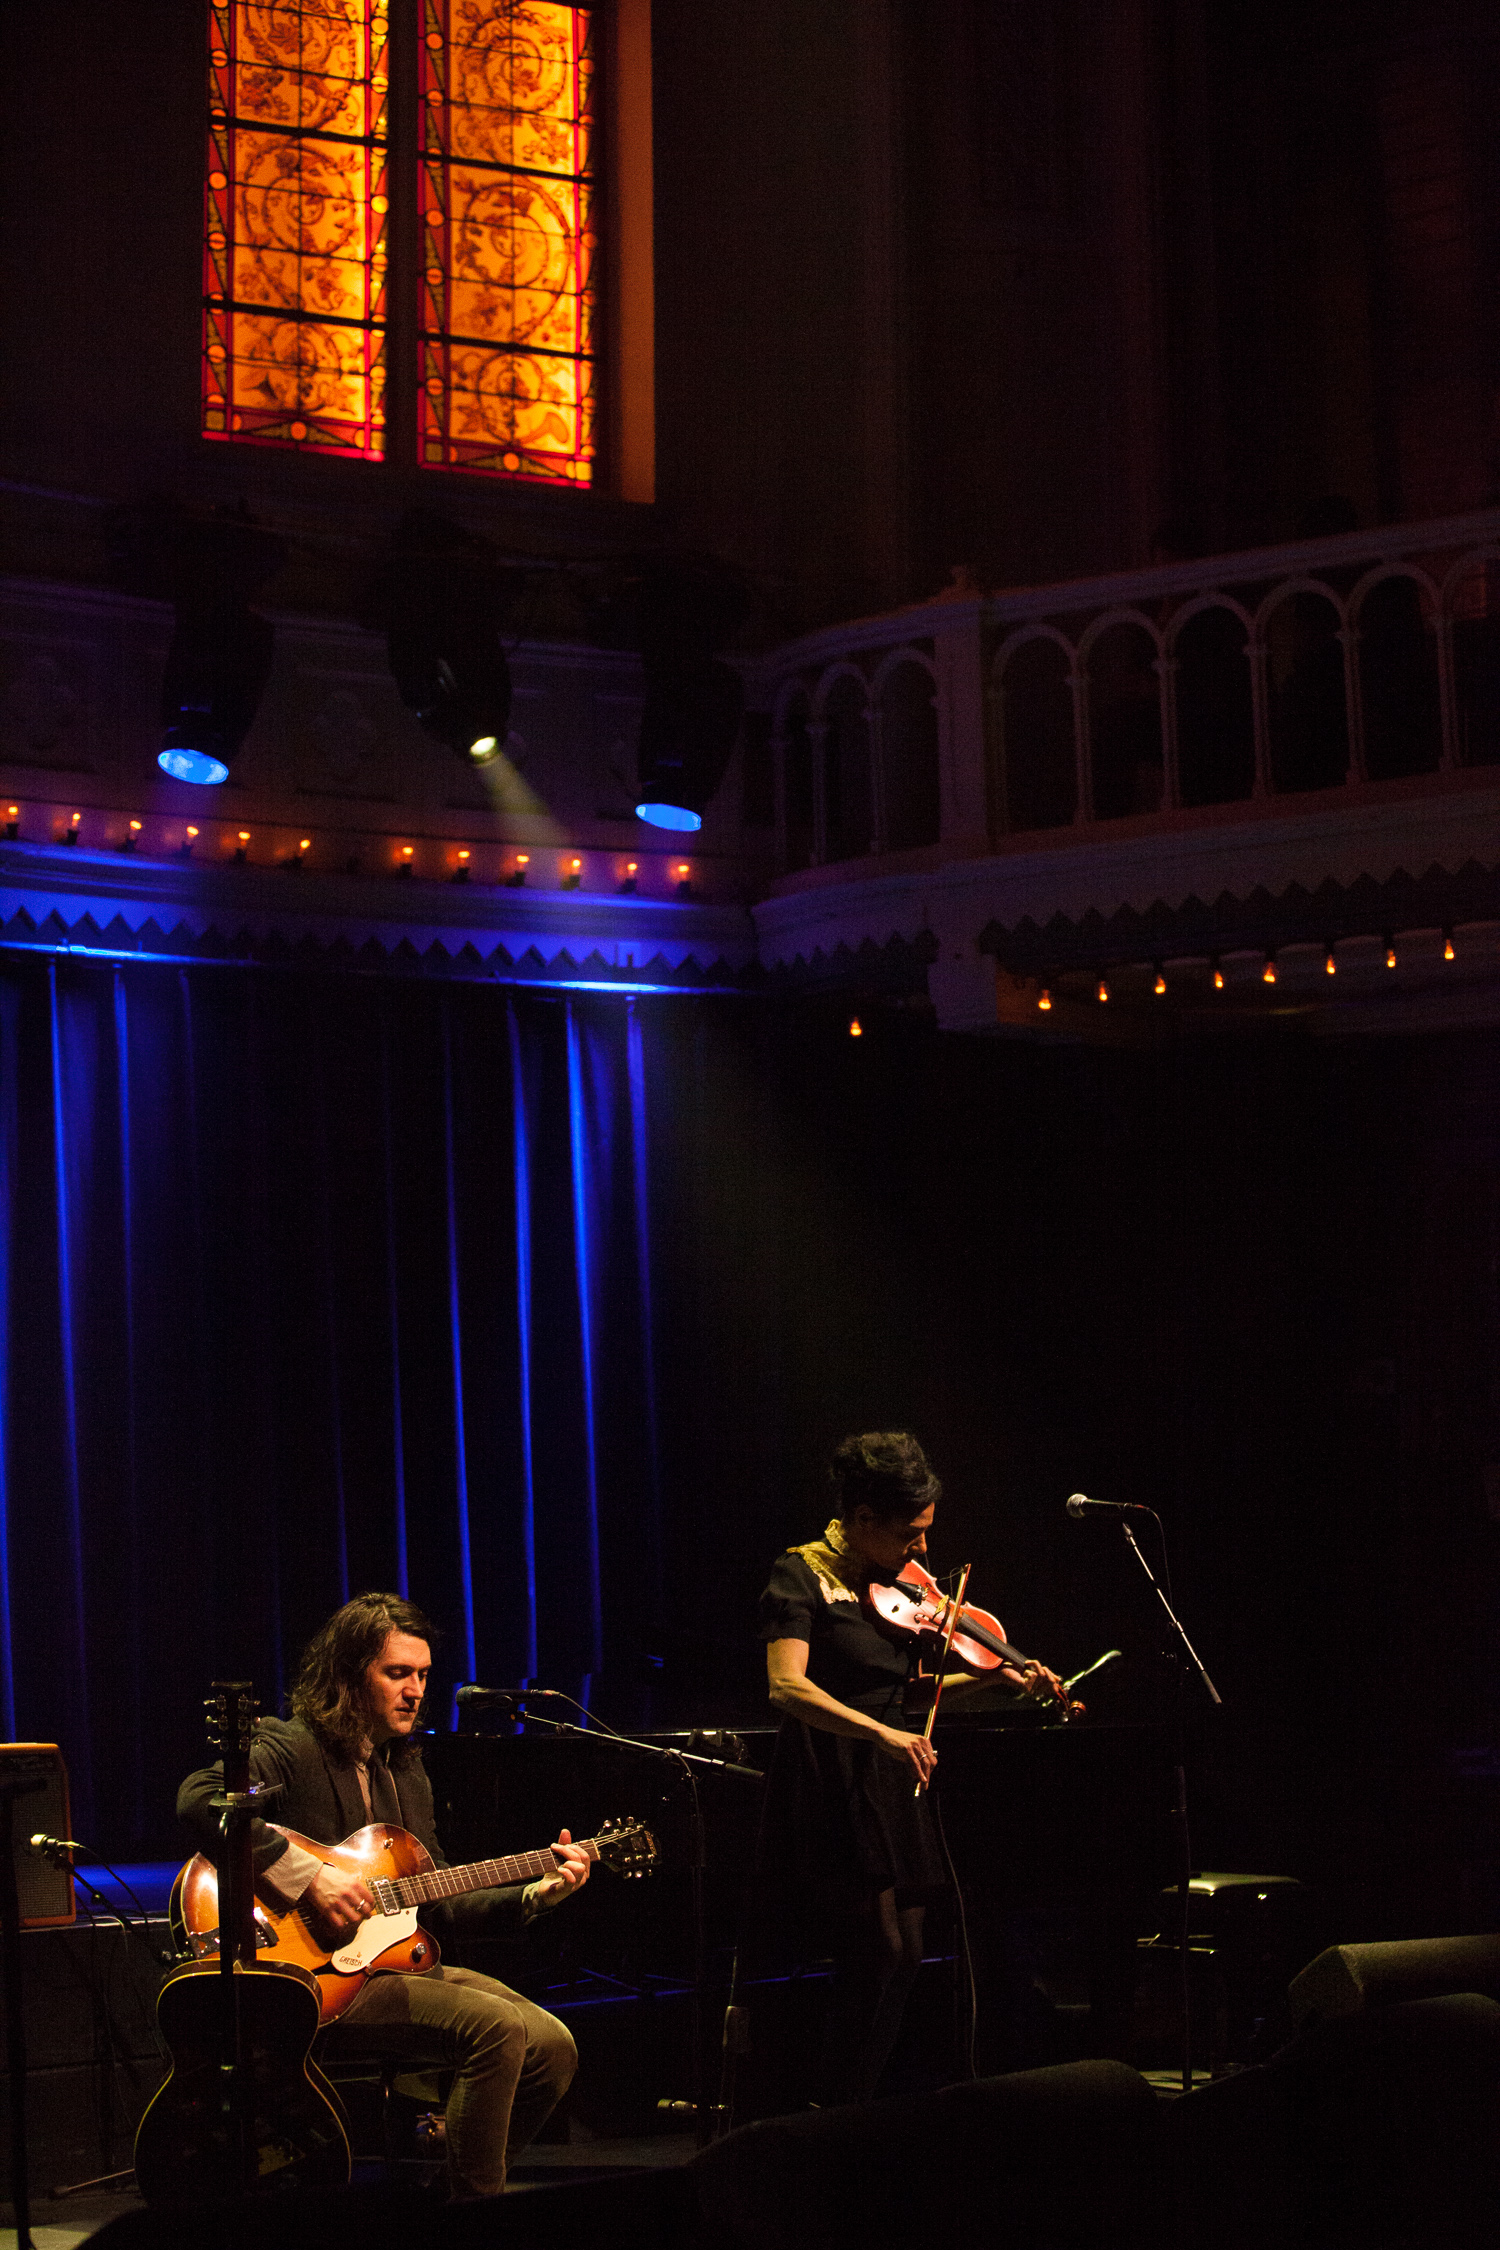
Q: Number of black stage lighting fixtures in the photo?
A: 3